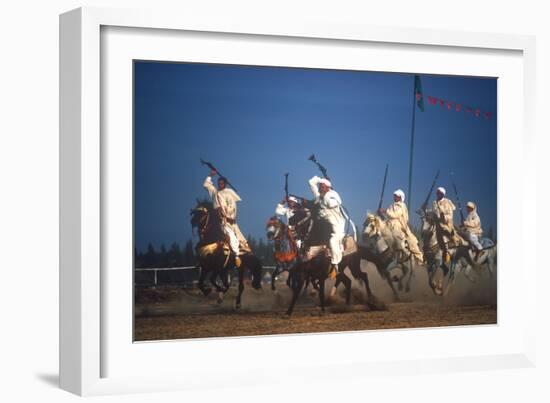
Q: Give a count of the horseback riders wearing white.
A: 6